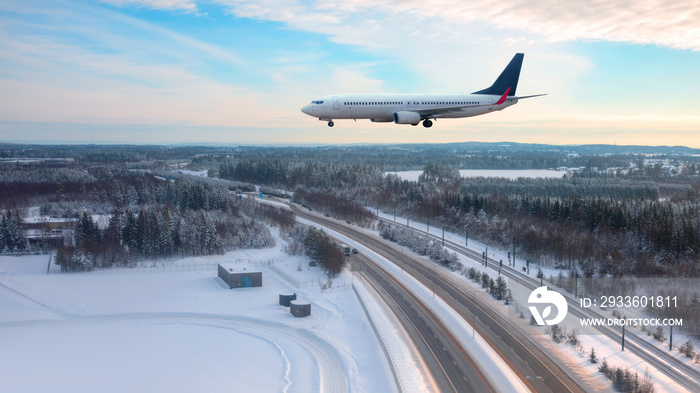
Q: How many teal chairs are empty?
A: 0